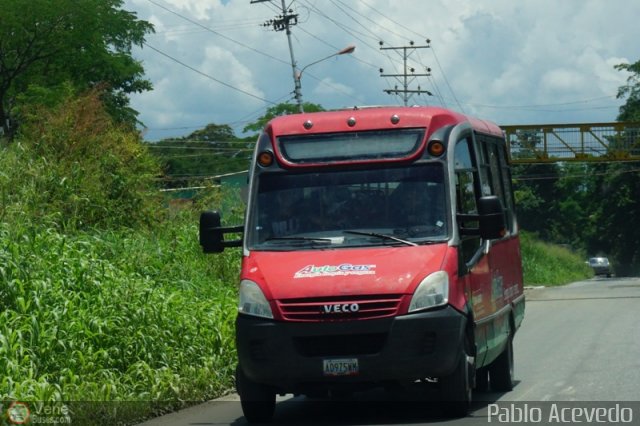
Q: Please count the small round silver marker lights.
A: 3